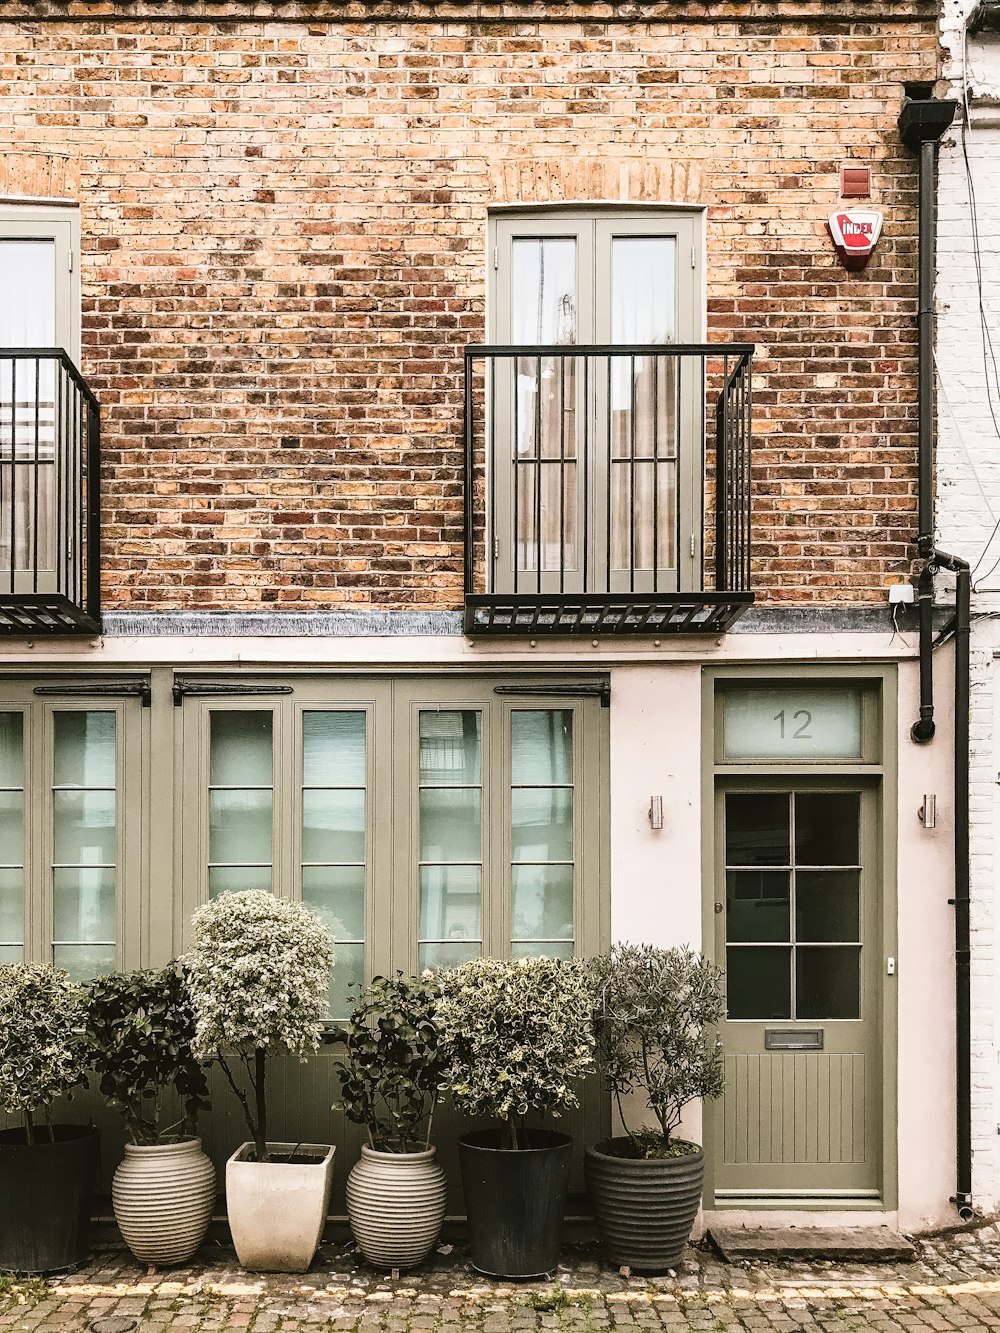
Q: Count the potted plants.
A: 6